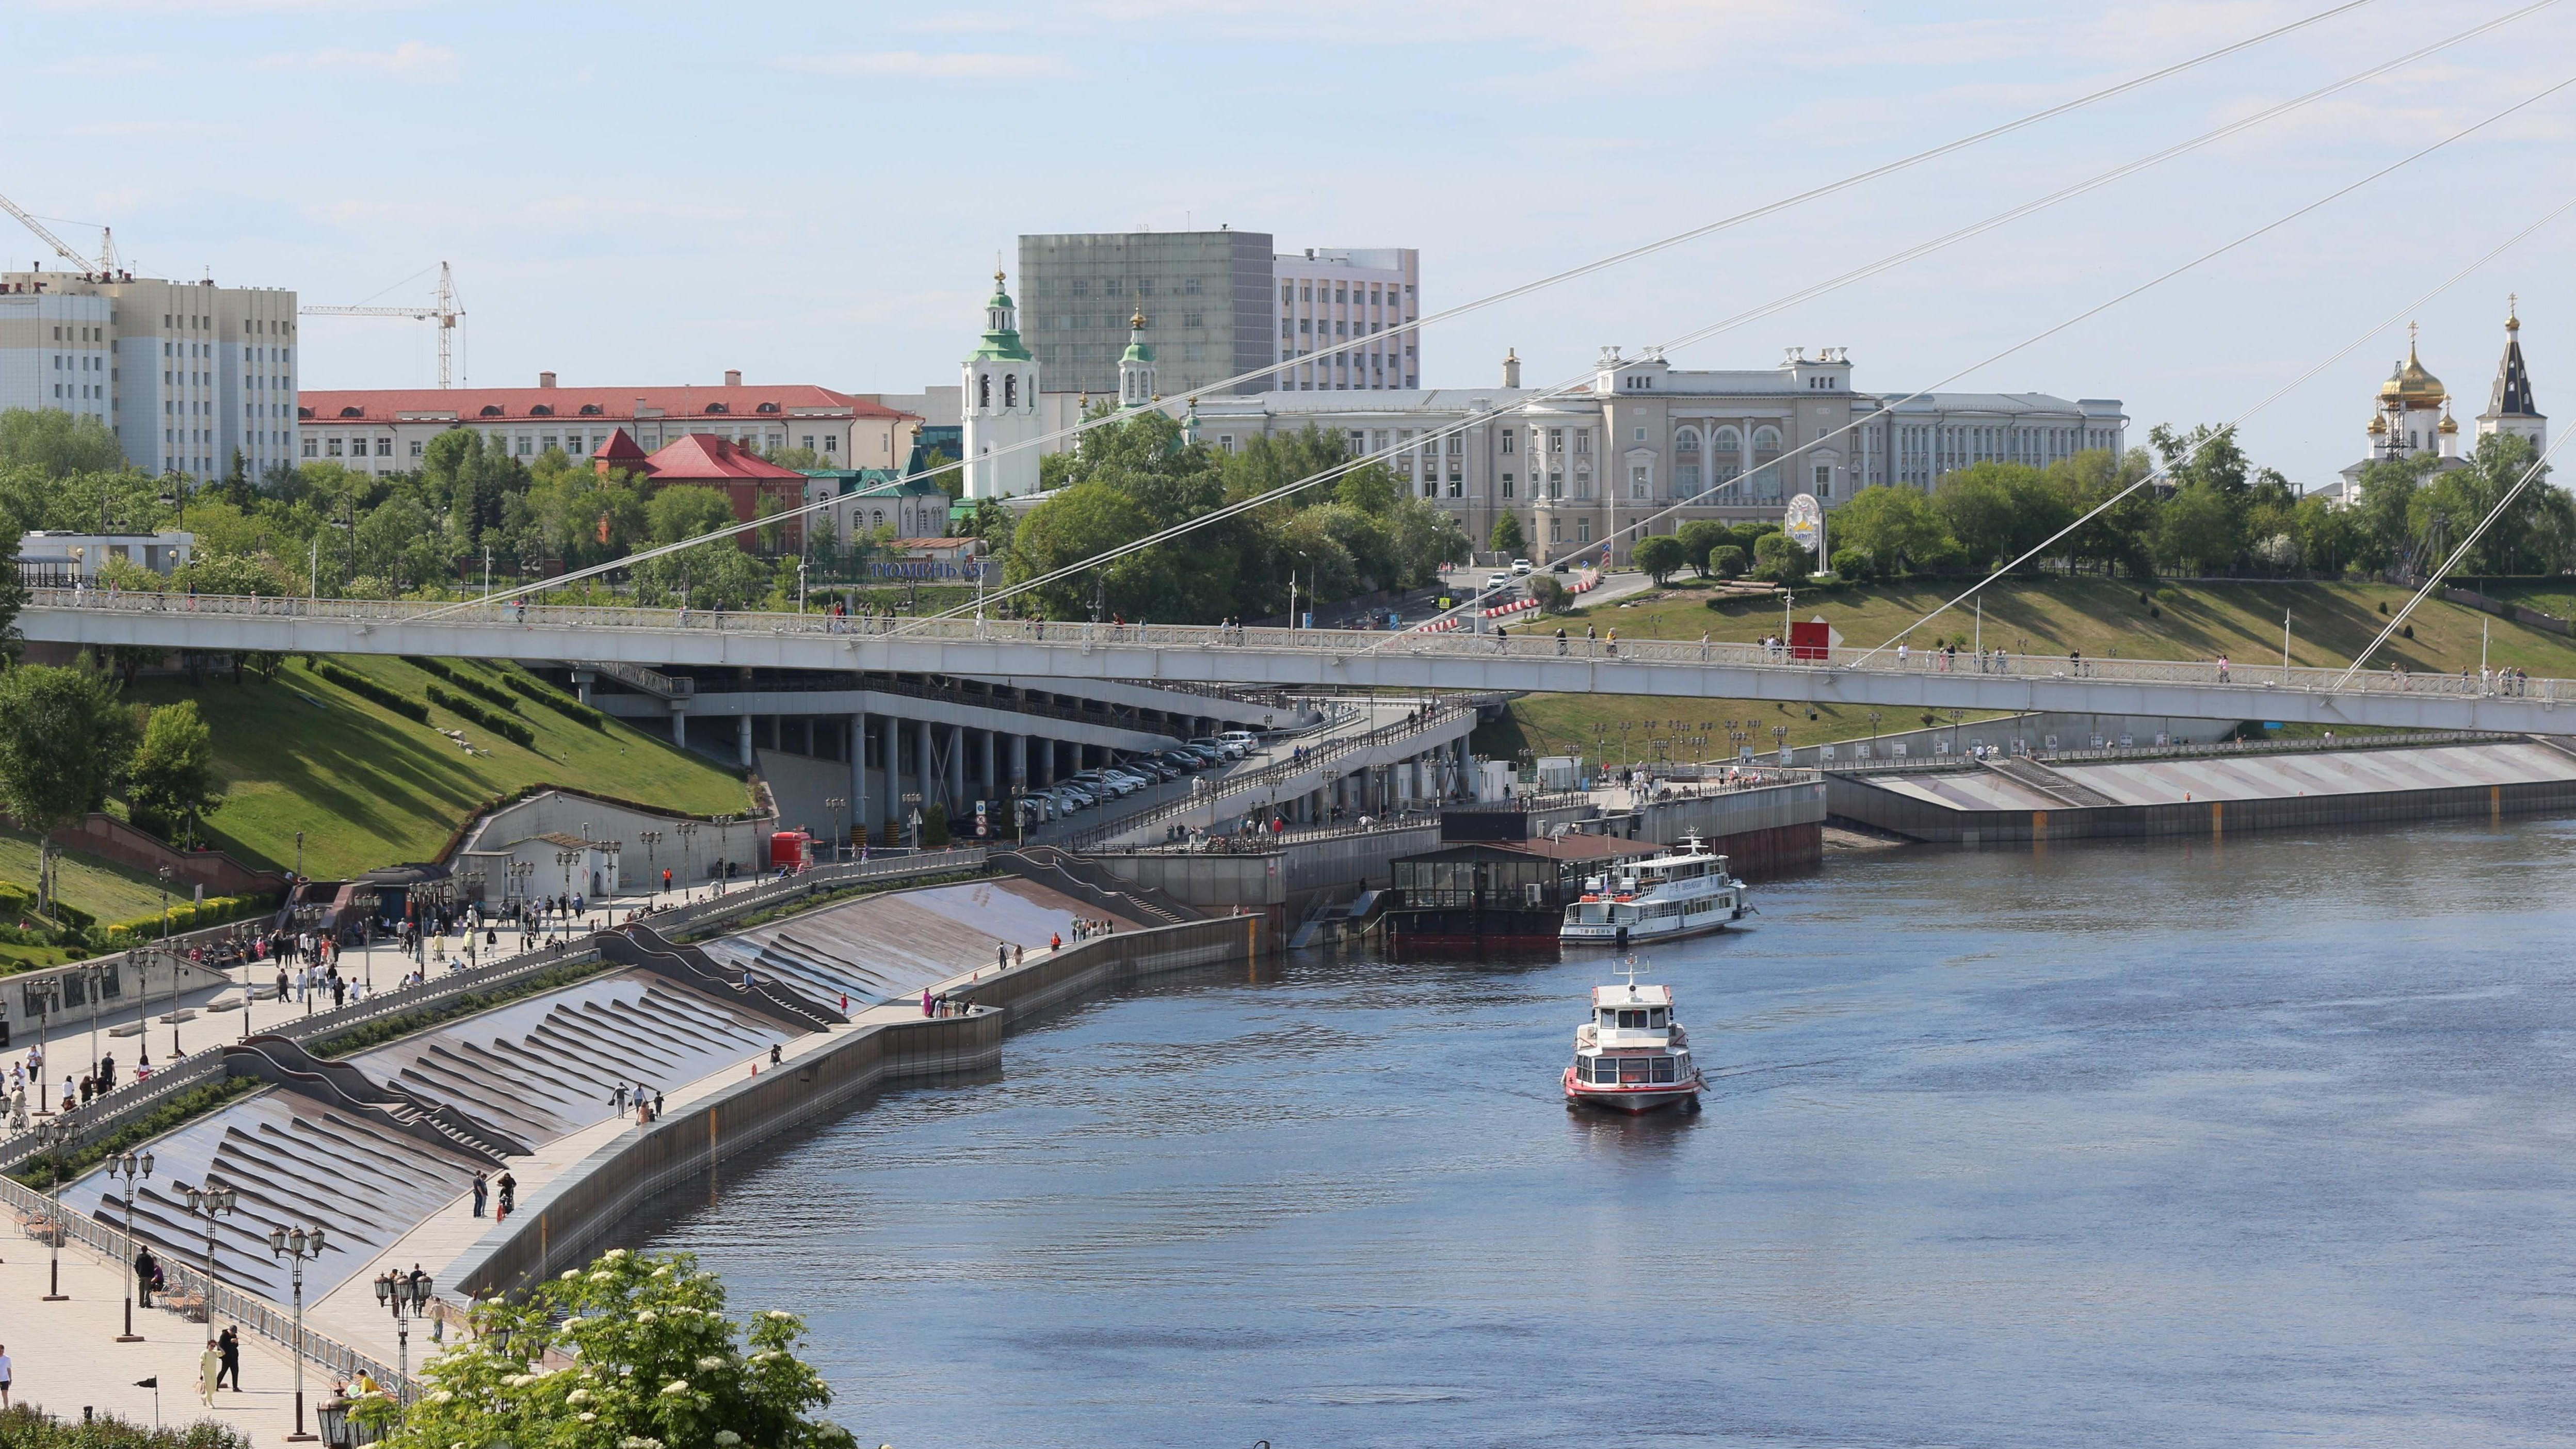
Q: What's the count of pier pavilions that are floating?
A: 1